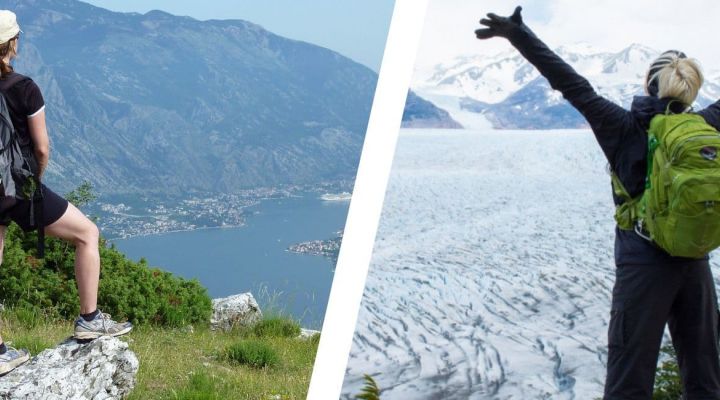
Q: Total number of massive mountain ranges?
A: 2